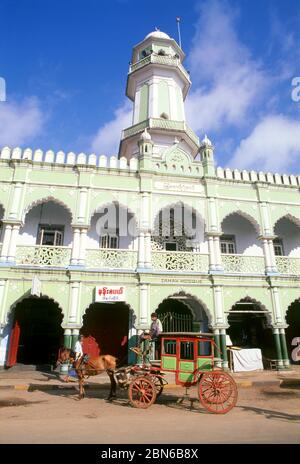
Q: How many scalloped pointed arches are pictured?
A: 11